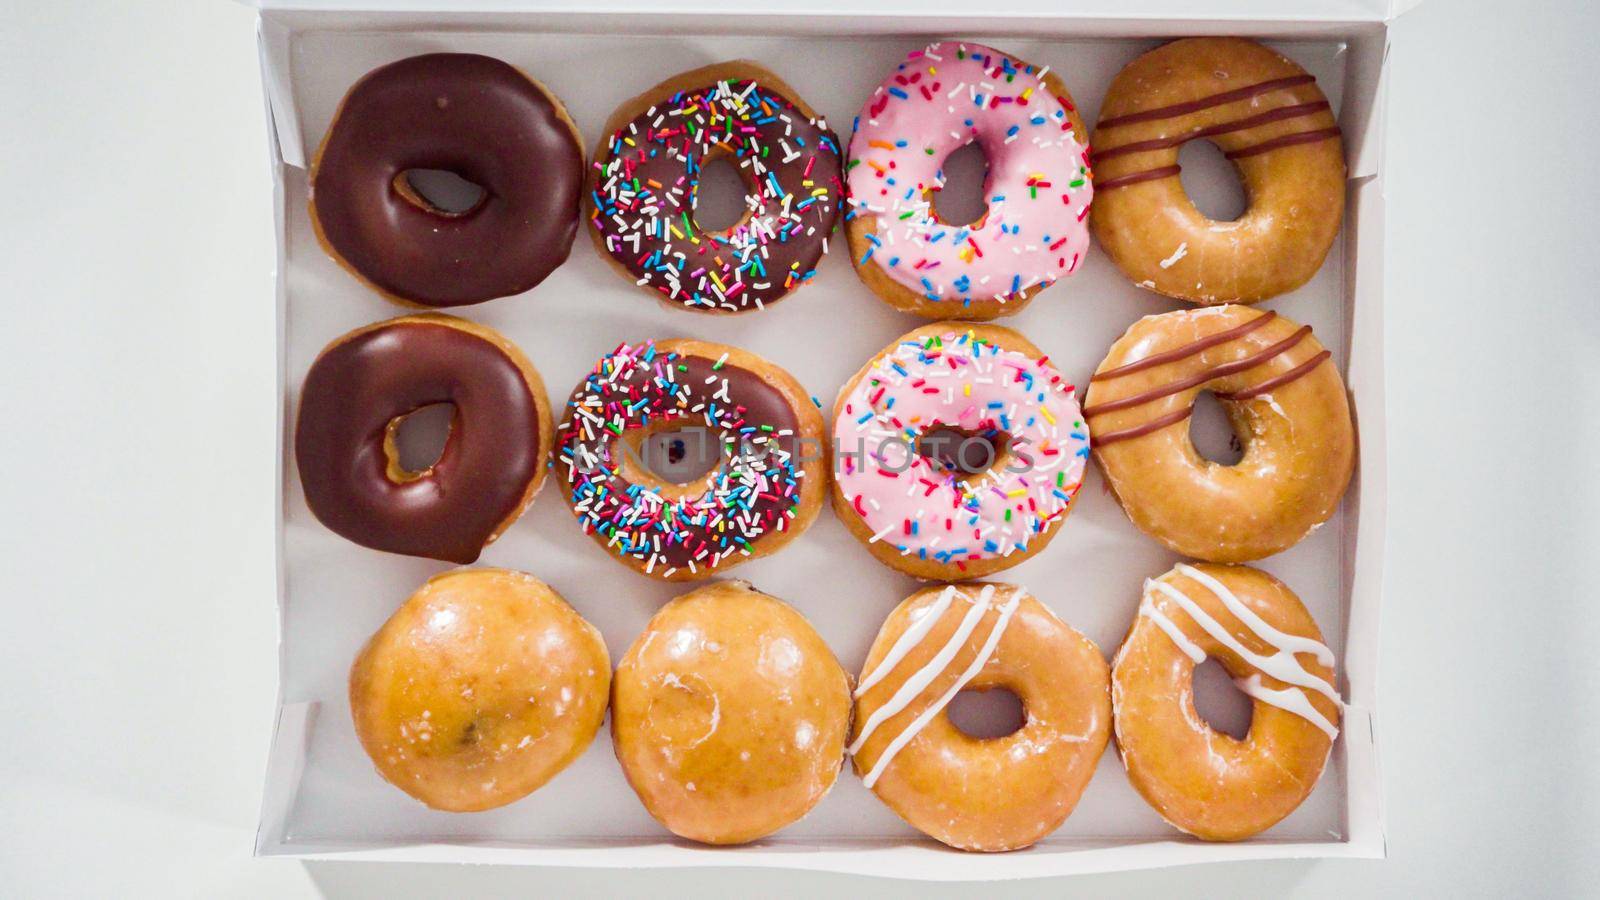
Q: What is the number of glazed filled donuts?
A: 2